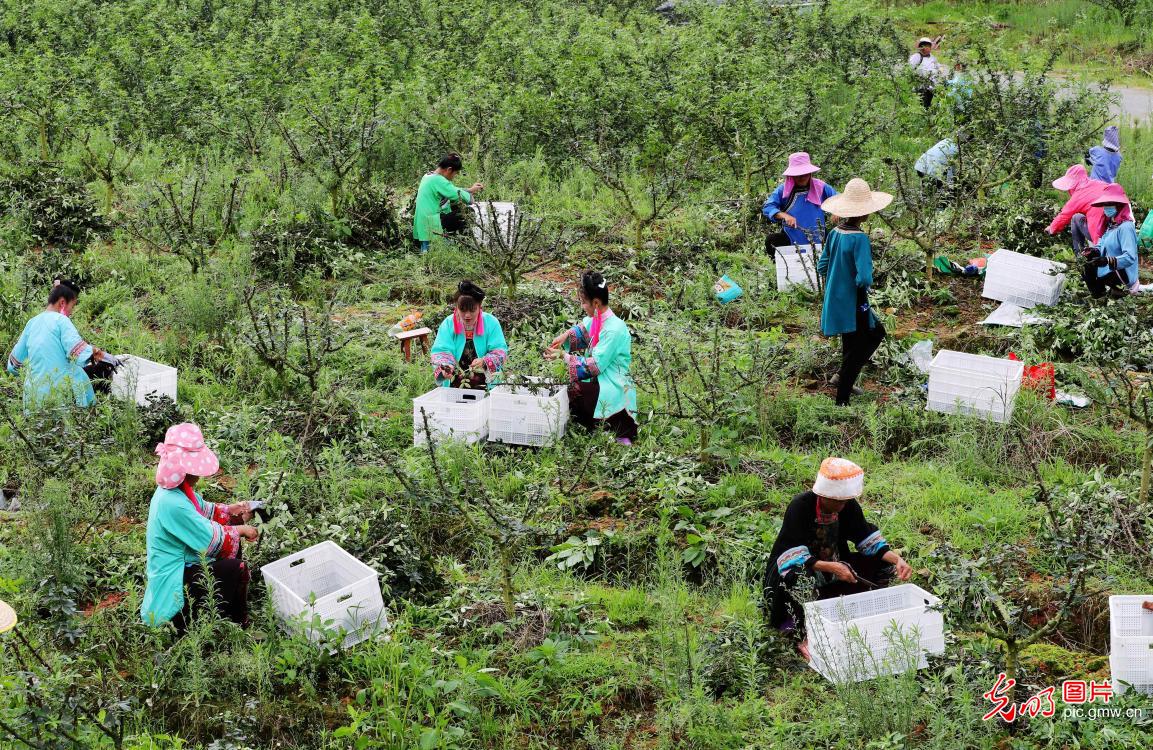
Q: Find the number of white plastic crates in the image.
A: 10